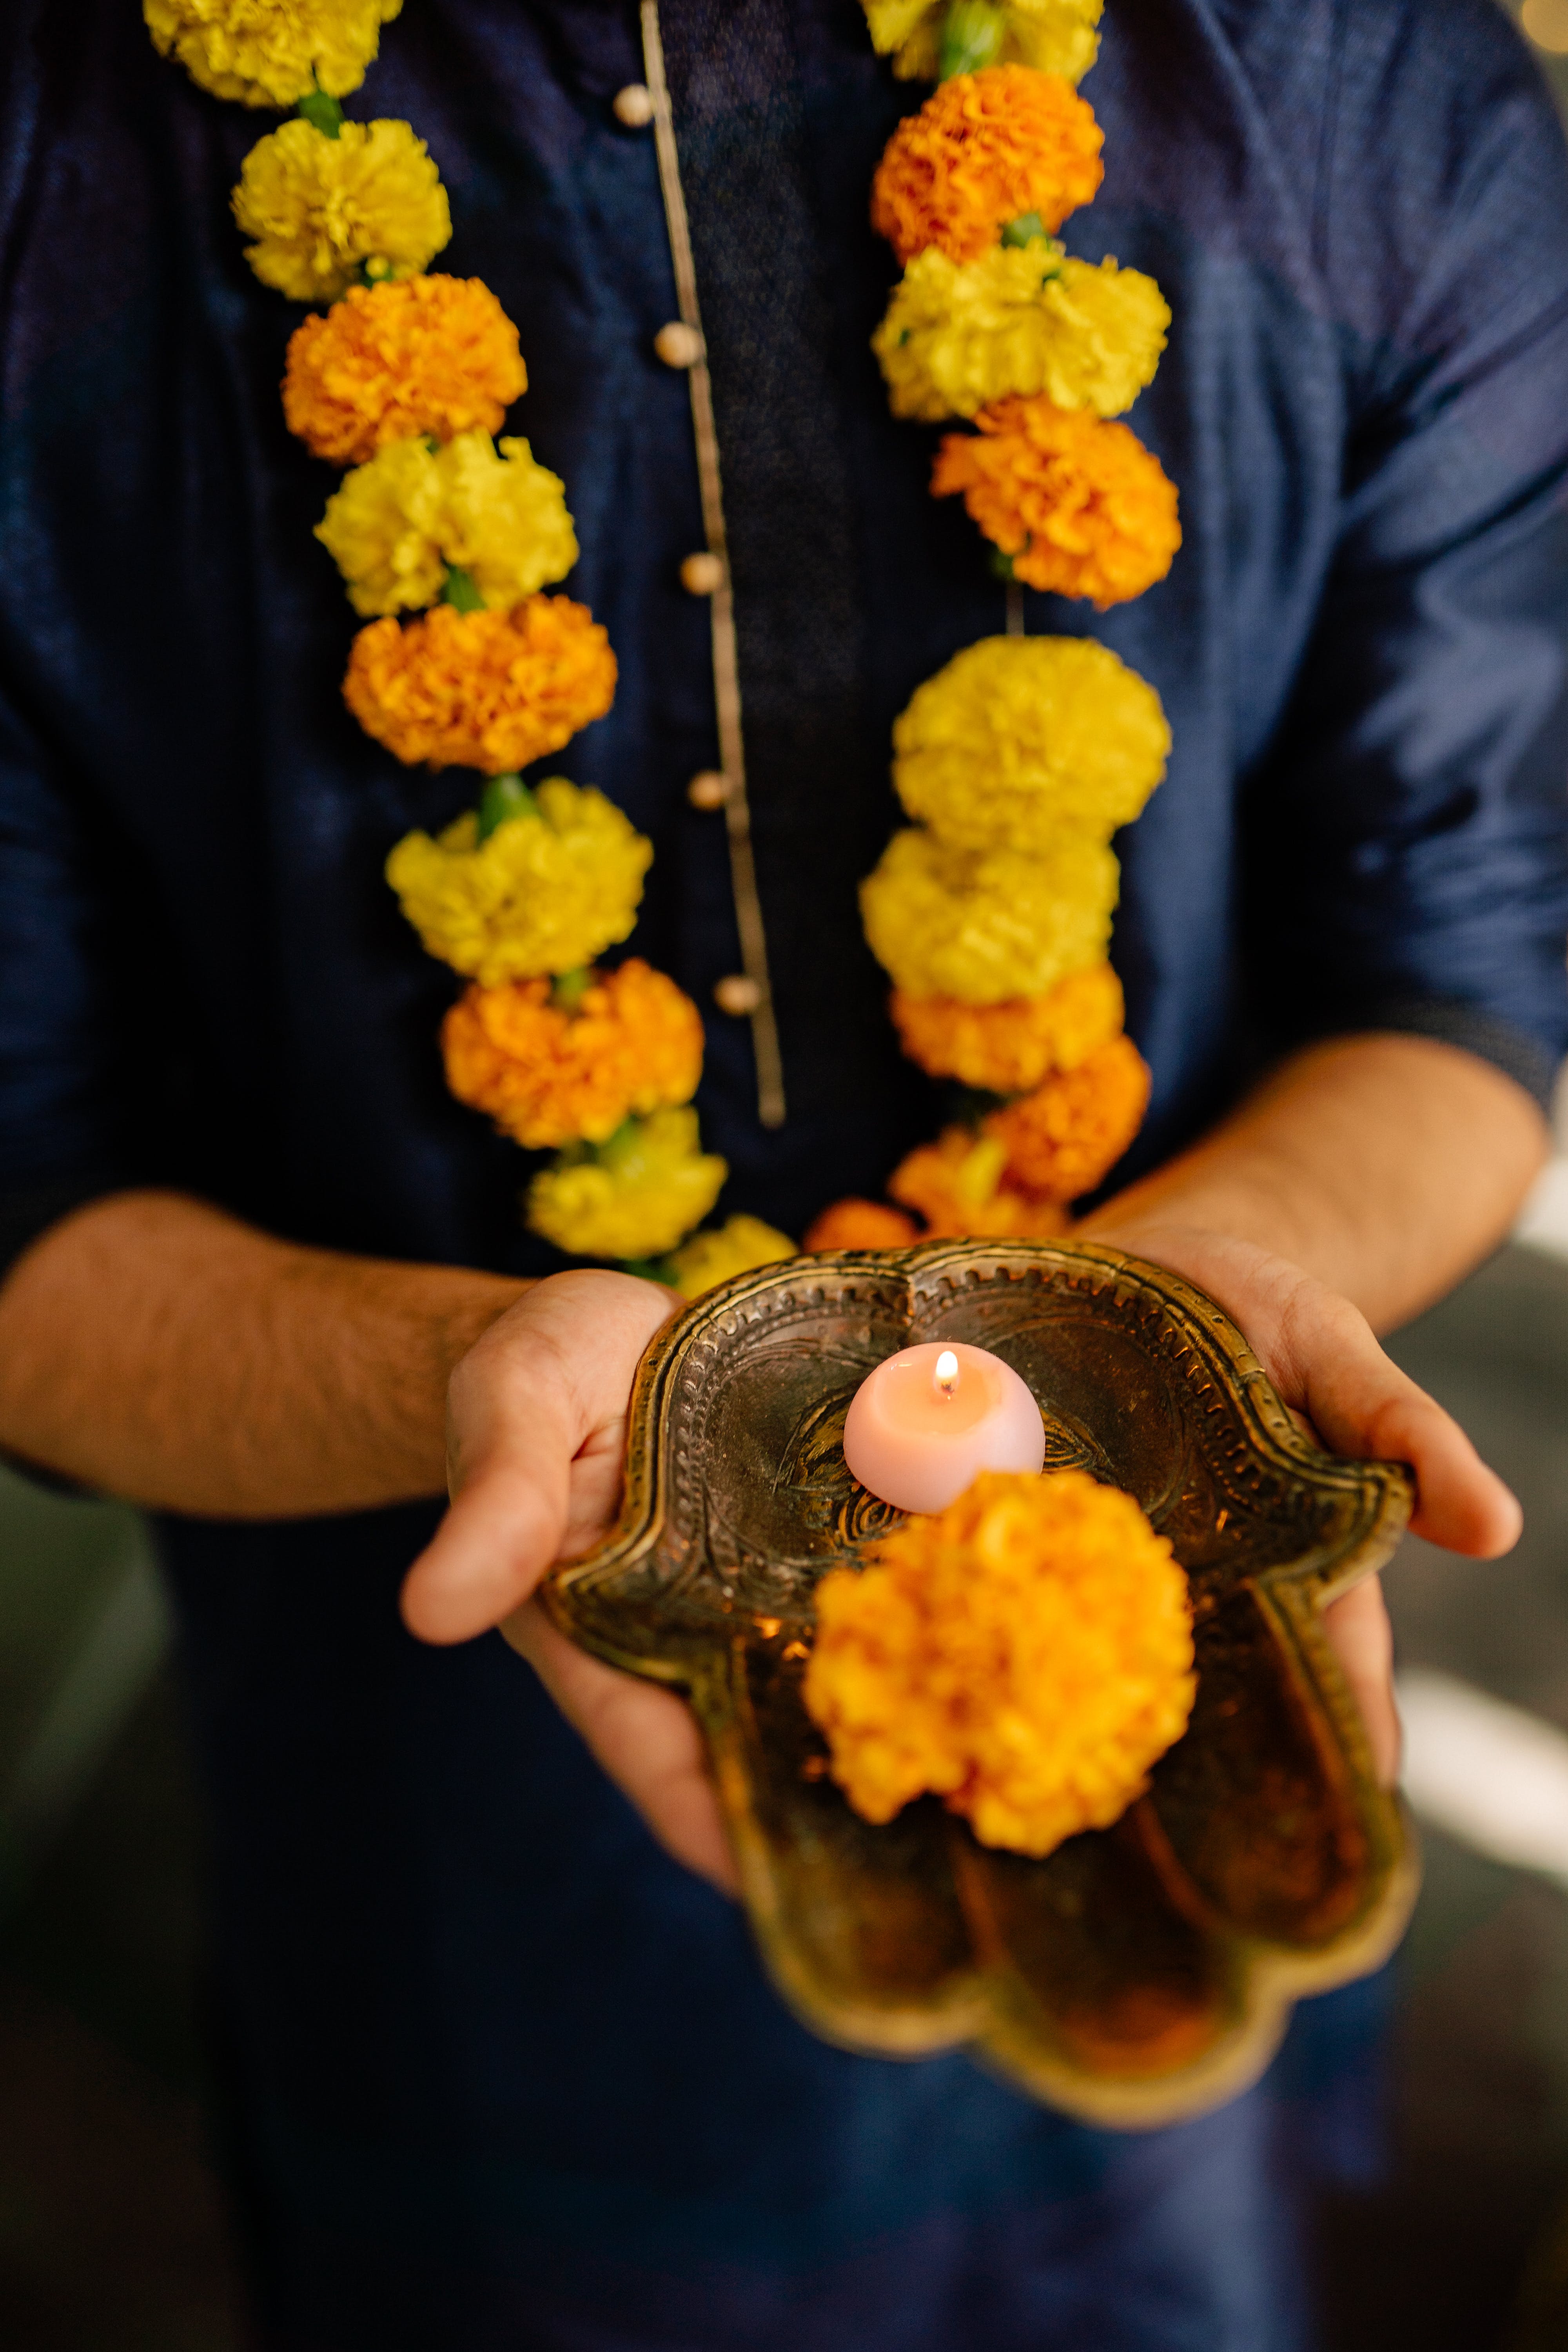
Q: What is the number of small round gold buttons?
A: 5